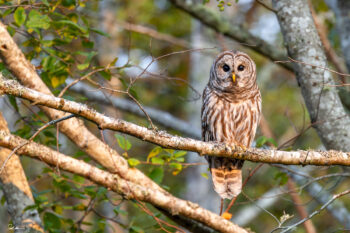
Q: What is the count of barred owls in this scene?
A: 1